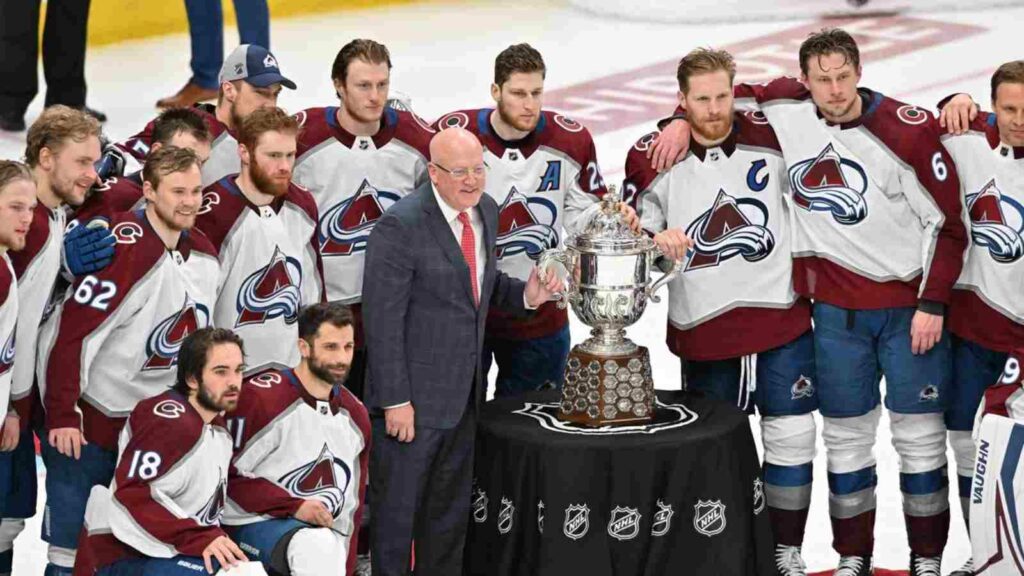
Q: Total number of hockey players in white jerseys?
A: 13